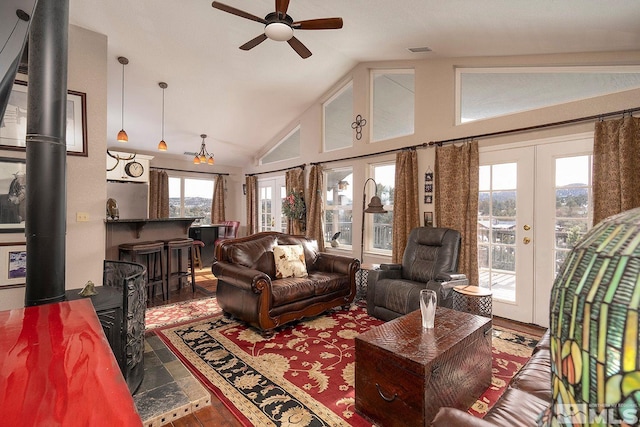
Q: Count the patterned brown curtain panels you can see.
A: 8